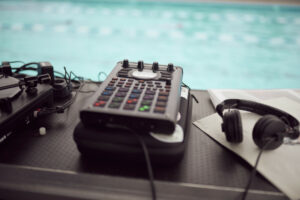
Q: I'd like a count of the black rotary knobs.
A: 4